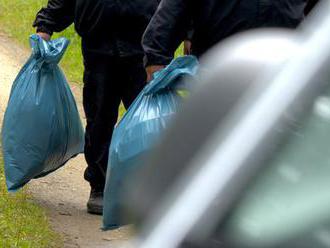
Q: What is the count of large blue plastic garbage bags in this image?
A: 2